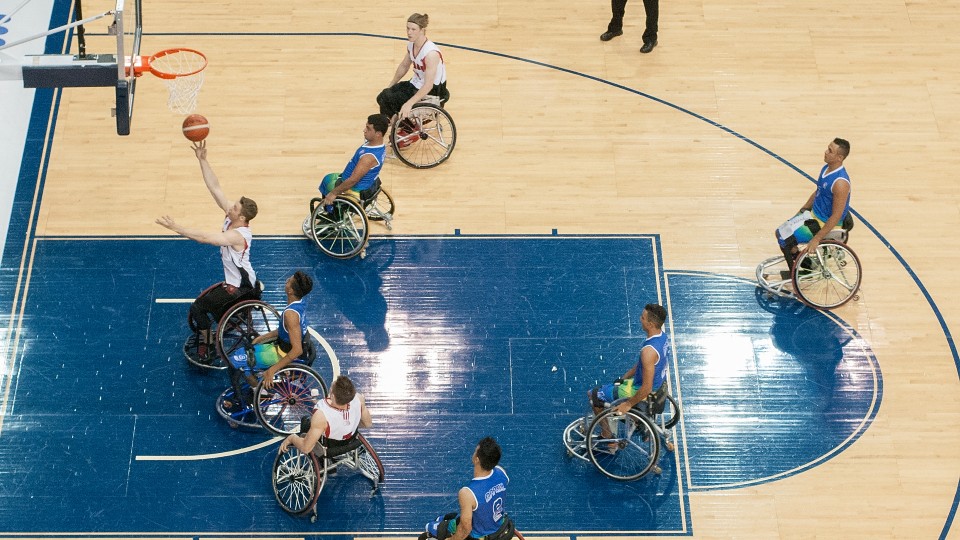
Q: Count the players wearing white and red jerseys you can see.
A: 3